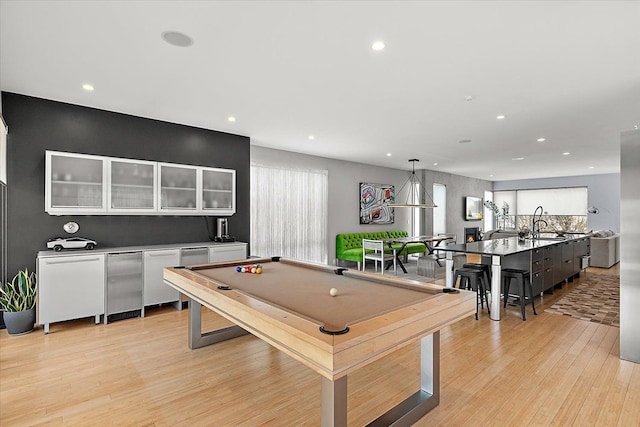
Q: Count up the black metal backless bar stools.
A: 3